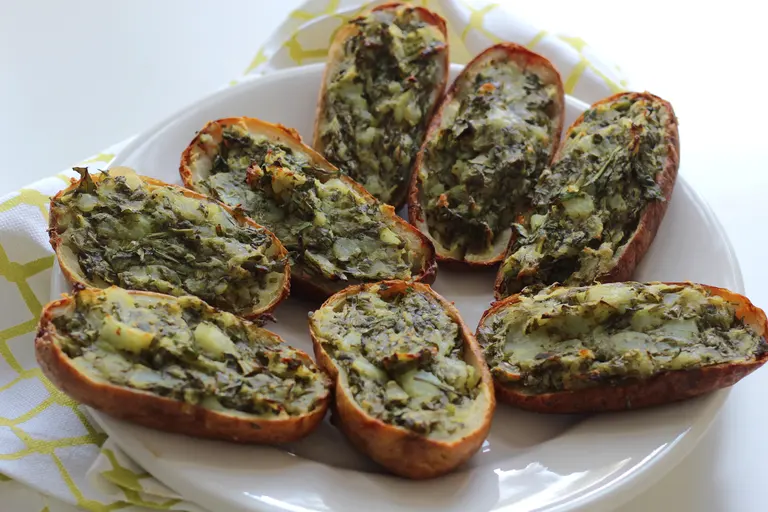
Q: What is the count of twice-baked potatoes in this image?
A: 8